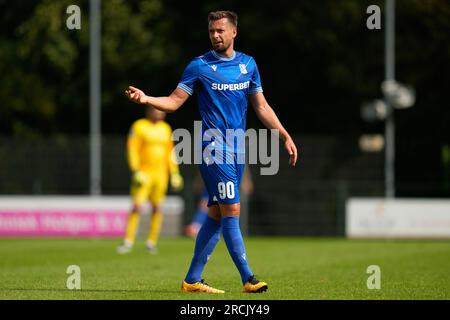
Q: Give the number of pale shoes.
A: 2